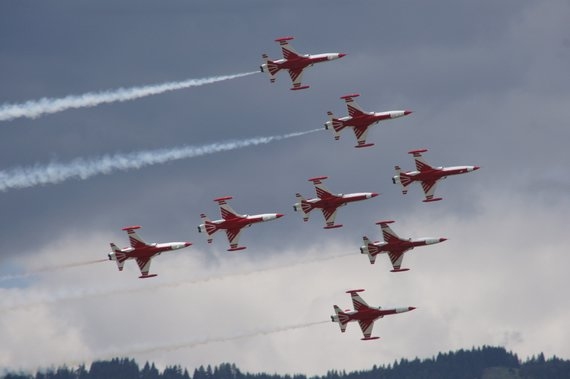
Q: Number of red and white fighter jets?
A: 8